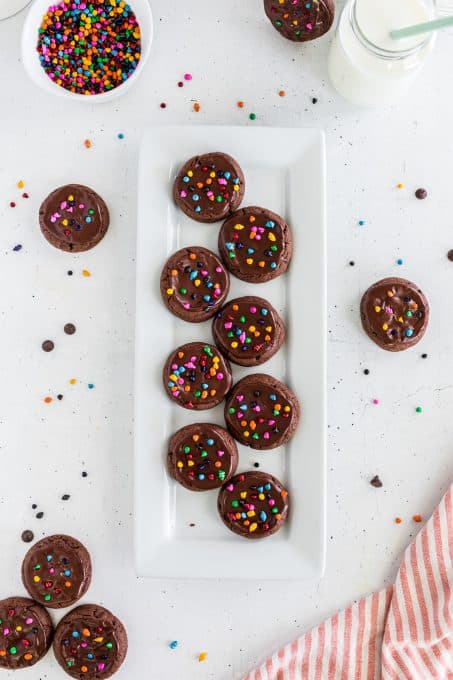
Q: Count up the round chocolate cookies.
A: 14